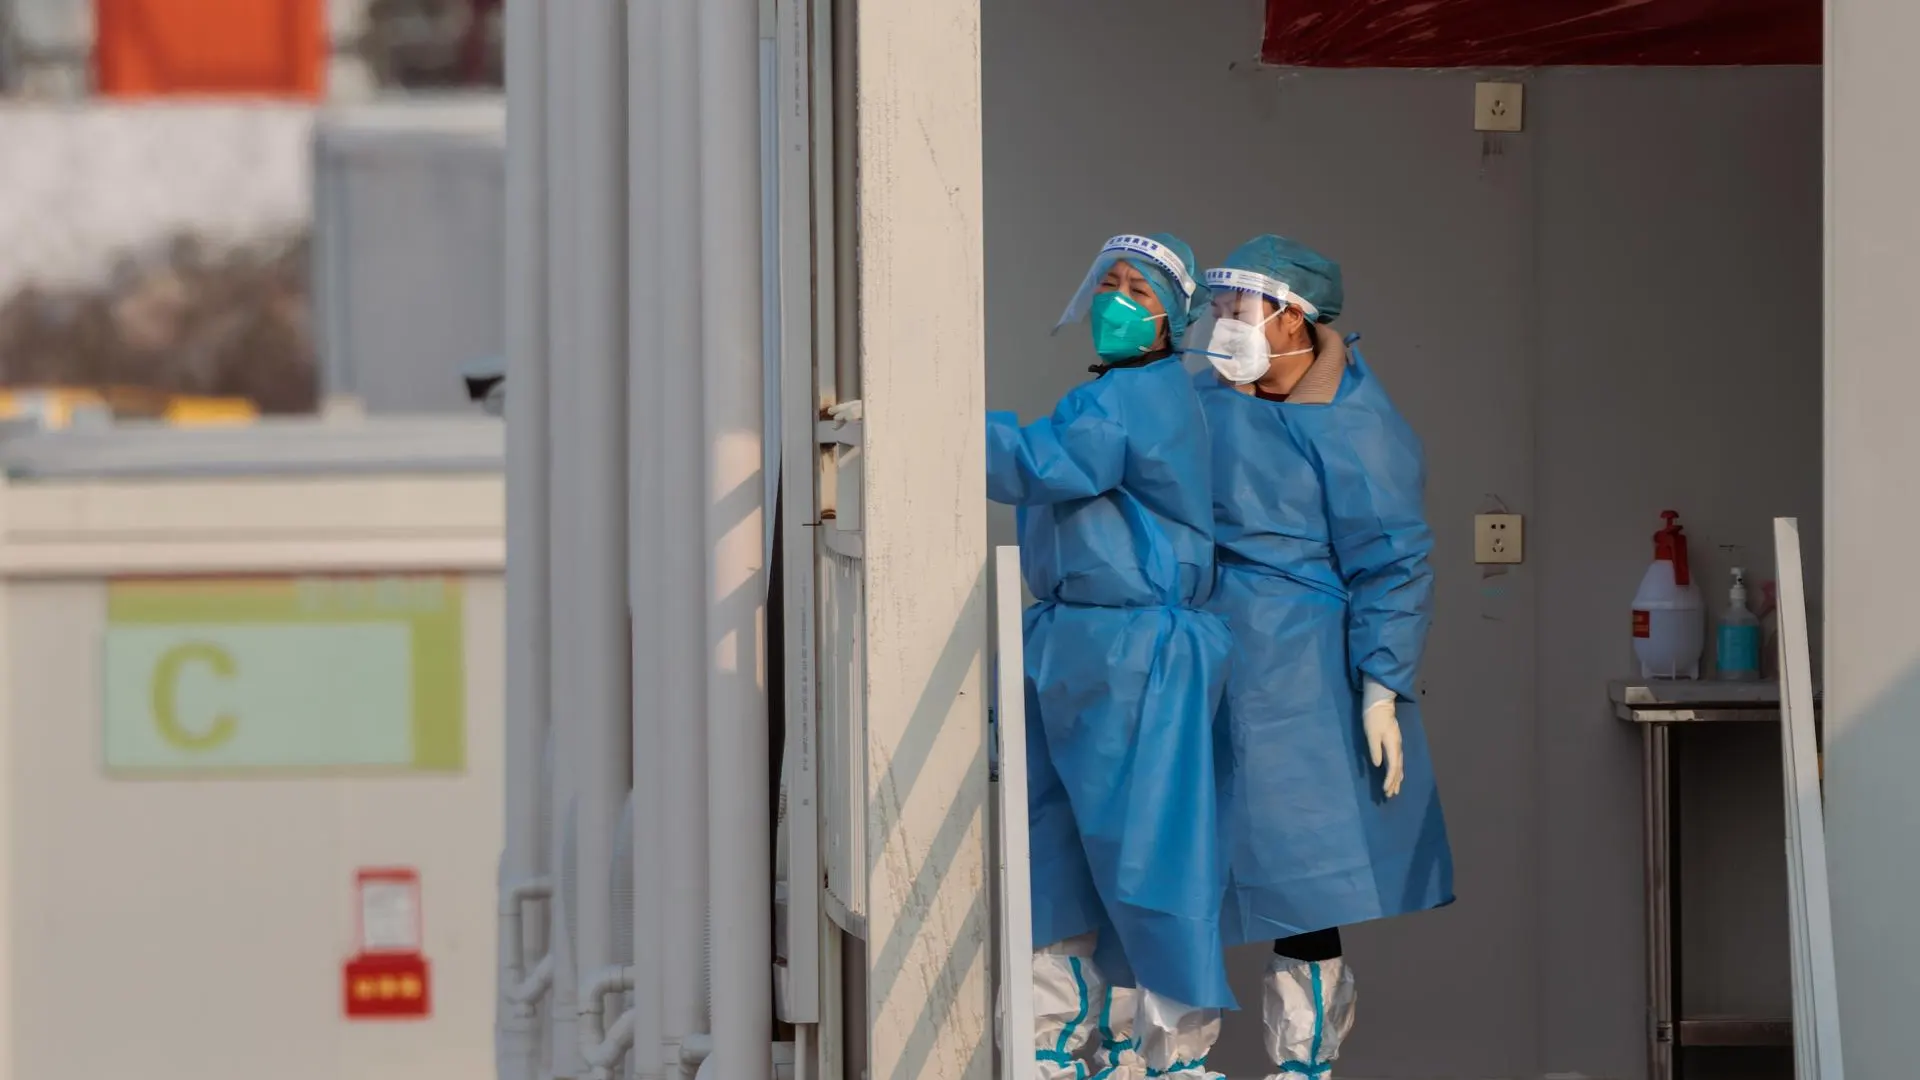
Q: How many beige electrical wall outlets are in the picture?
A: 2